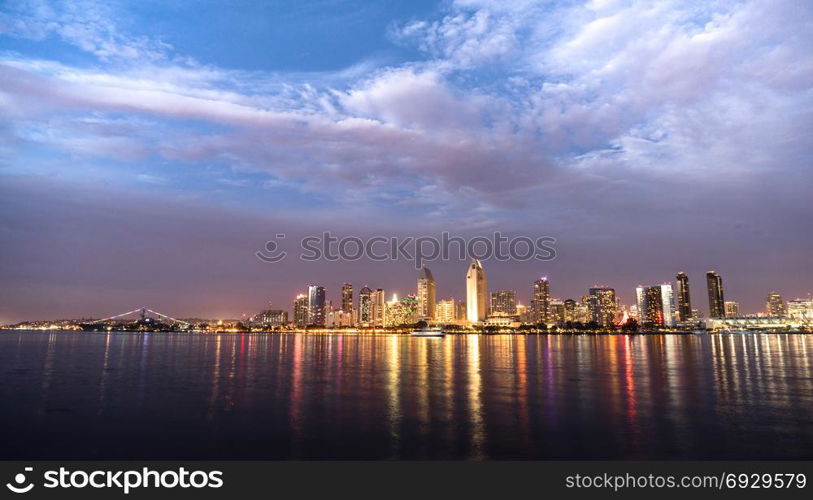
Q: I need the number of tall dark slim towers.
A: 2